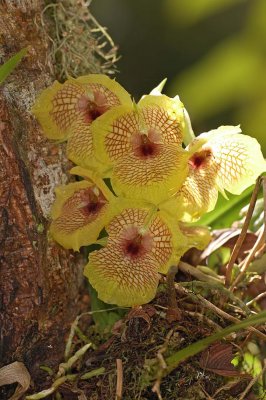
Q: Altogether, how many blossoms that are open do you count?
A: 5